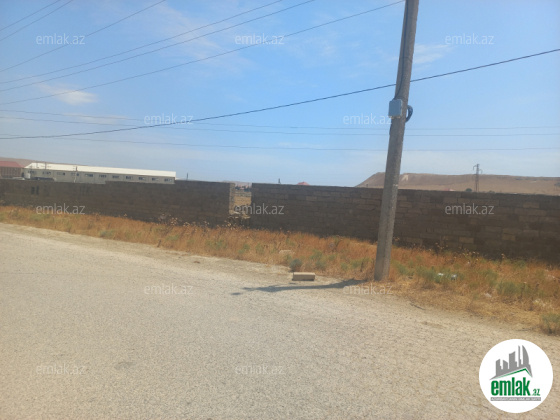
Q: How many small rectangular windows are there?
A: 11